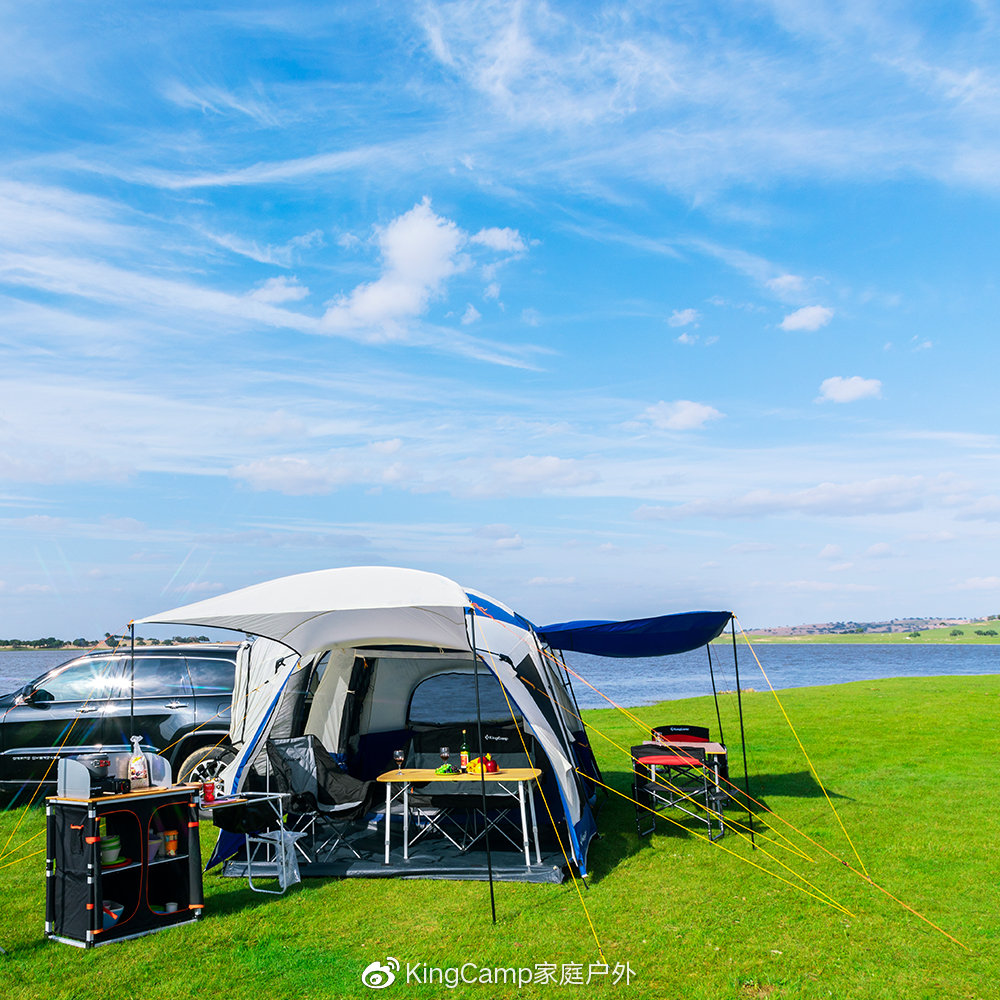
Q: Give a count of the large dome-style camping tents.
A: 1